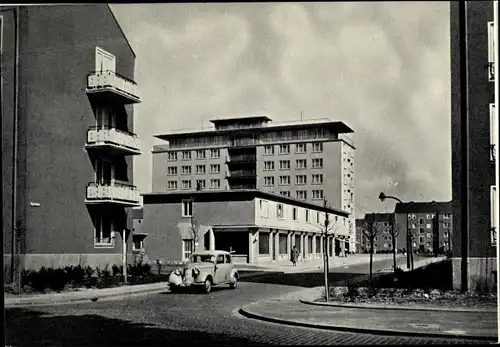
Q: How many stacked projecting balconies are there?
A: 3